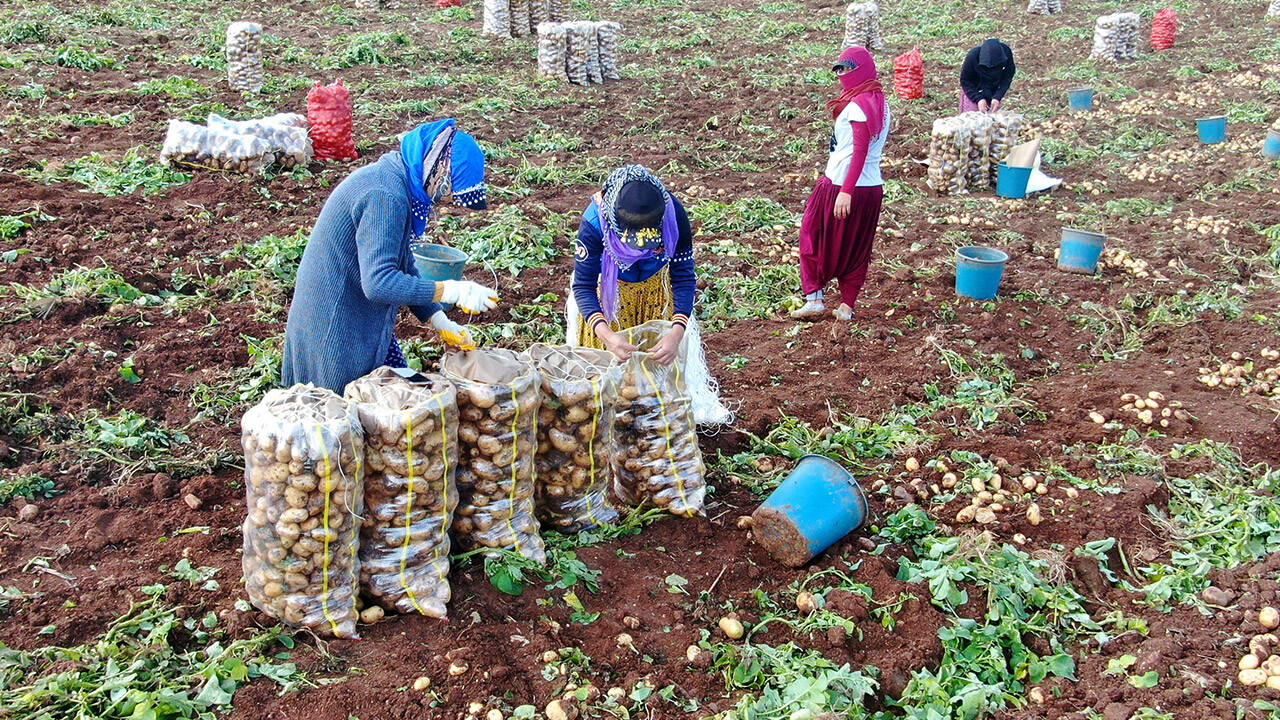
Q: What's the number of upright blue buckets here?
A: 7